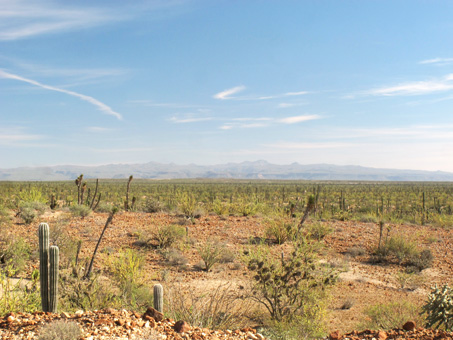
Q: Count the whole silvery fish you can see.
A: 0